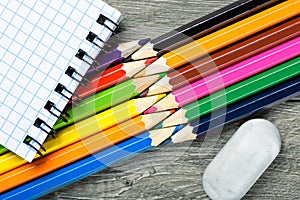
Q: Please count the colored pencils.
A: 12